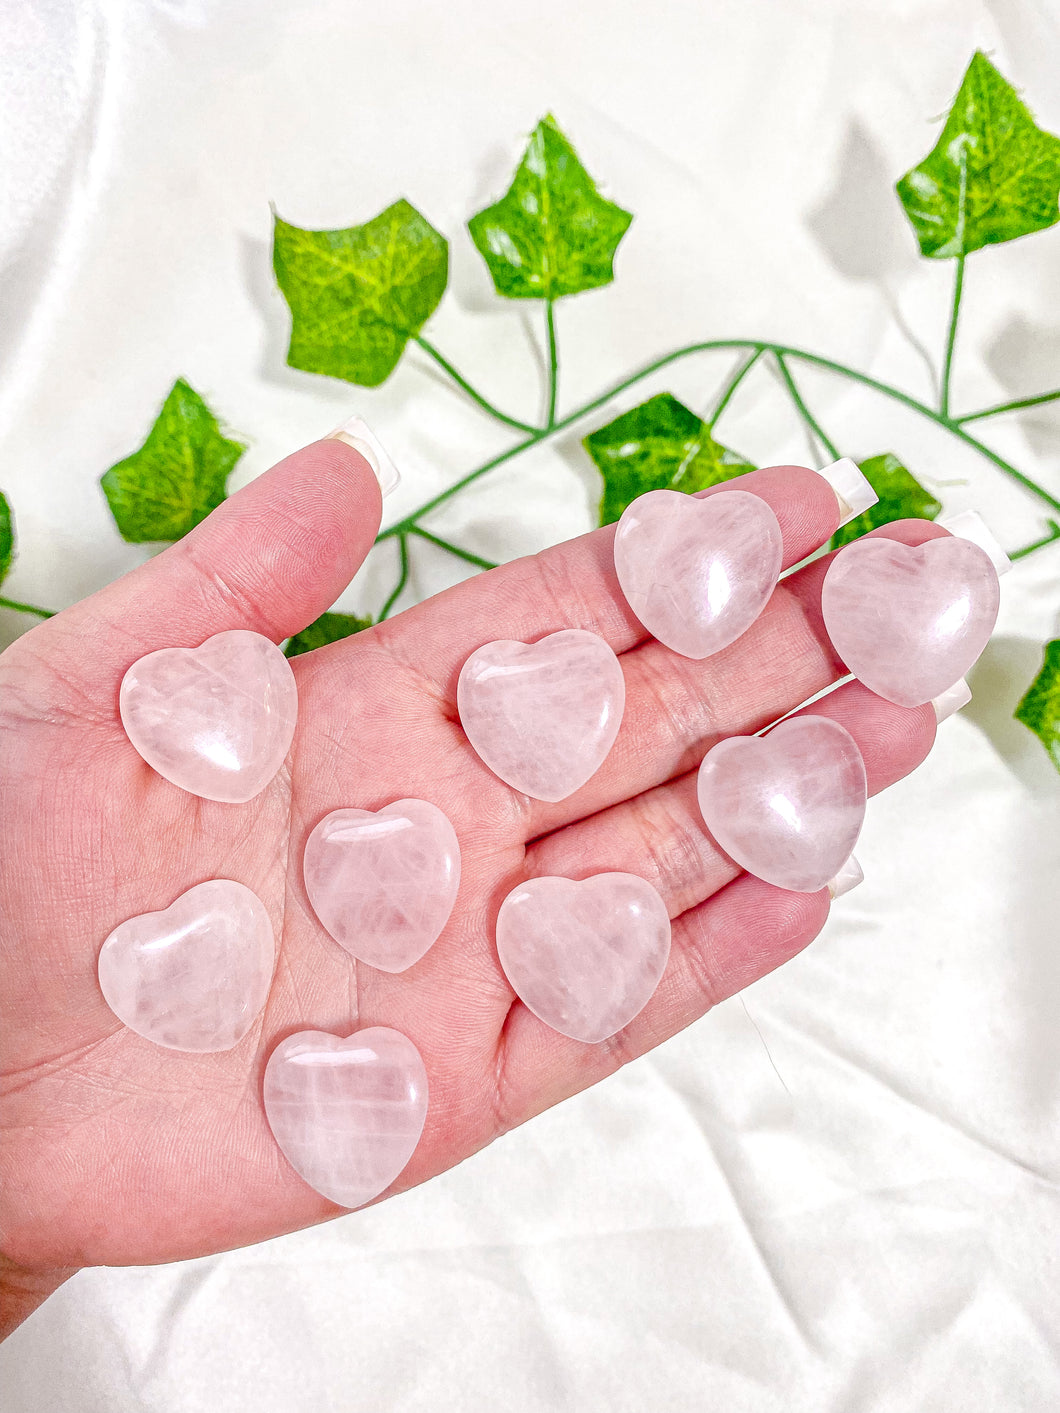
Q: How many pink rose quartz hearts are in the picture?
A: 9